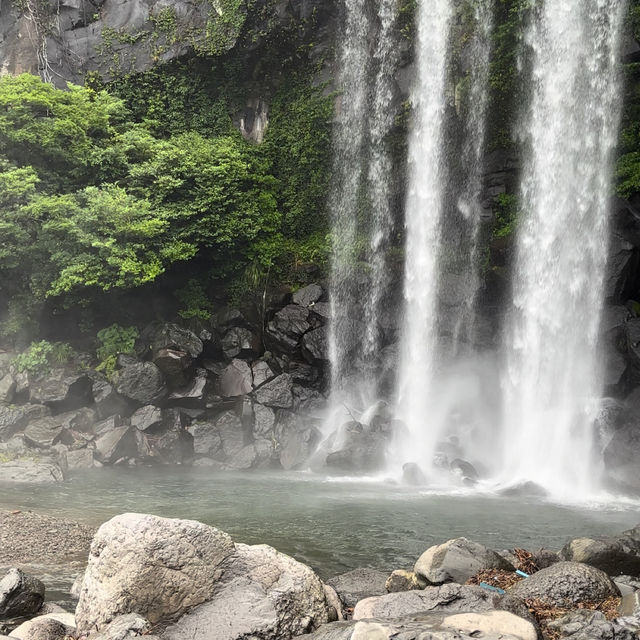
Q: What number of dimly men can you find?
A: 0